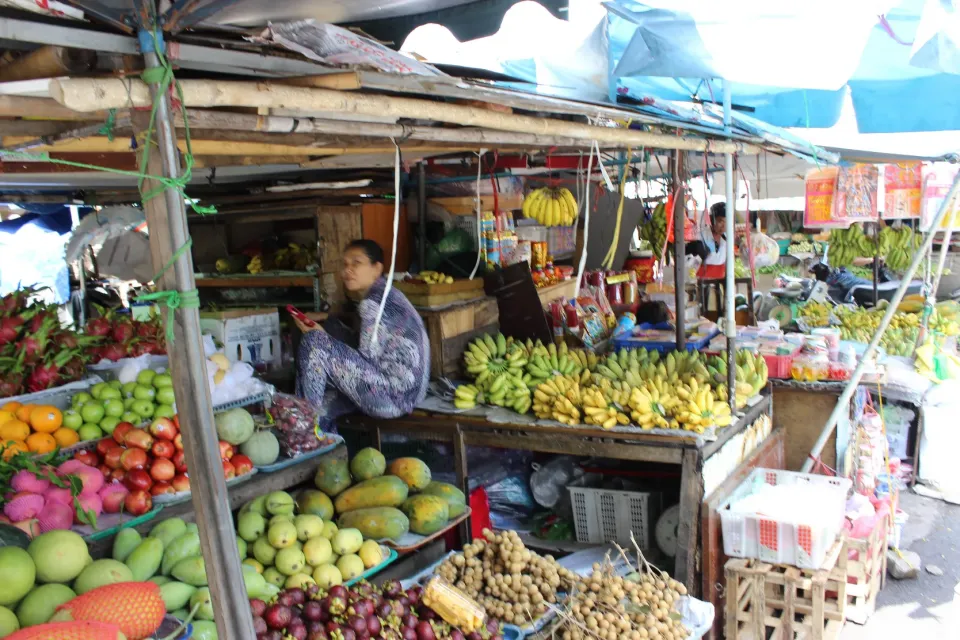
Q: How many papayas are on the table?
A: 8